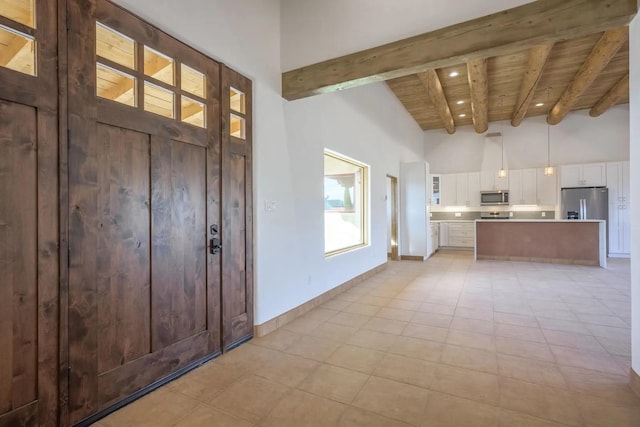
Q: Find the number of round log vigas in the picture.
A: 5